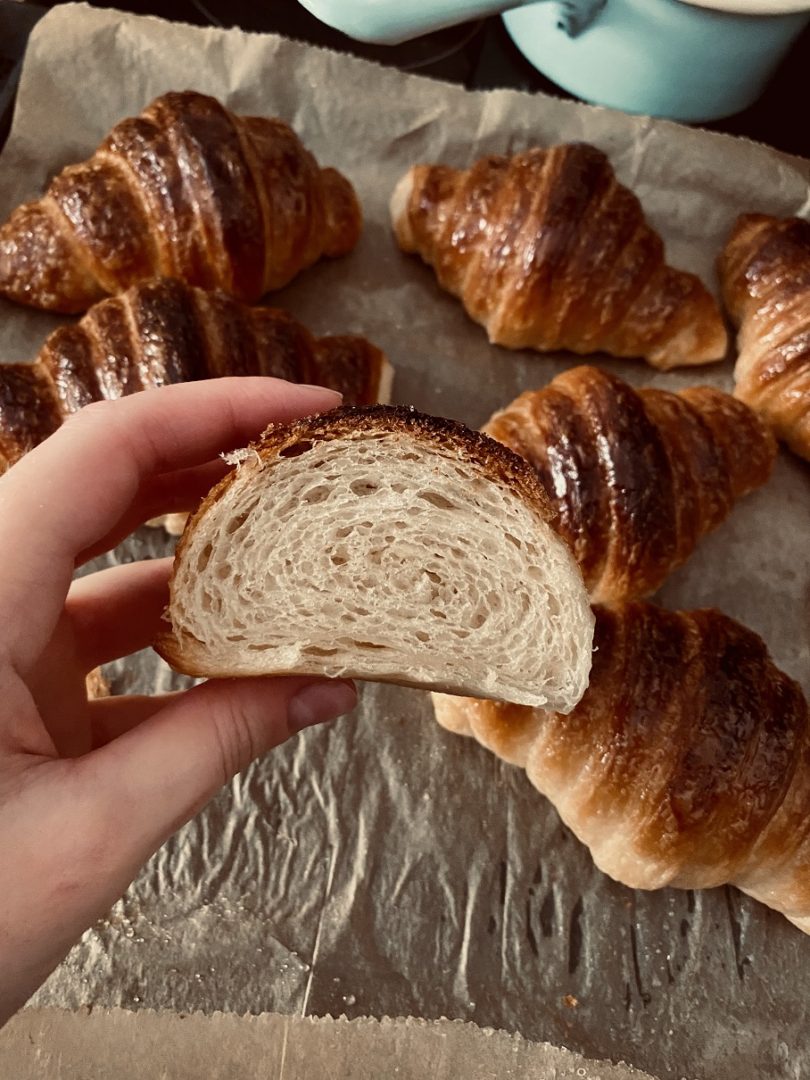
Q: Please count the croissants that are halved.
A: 1